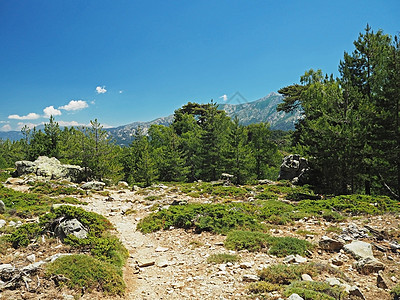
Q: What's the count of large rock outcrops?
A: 2